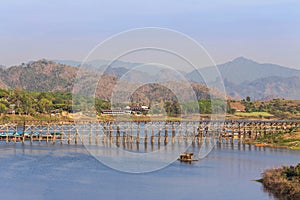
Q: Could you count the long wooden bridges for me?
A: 1